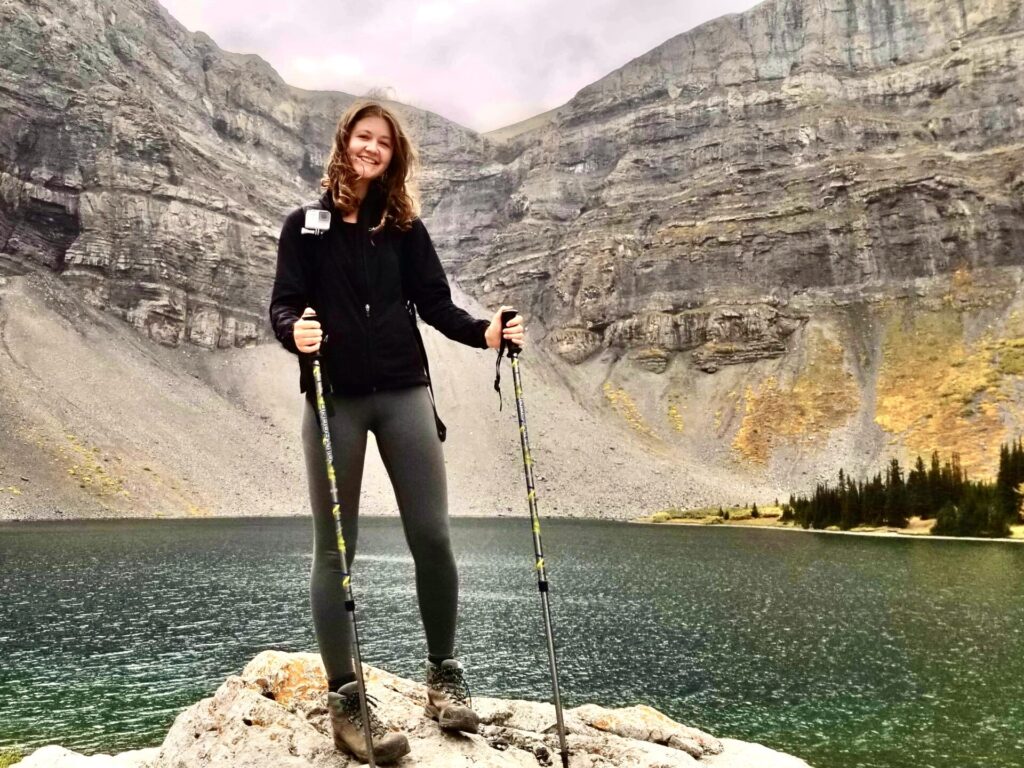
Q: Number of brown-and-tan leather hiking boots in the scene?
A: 2